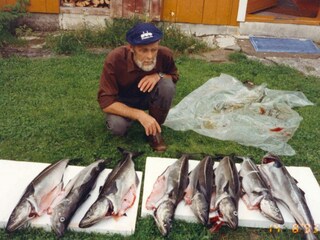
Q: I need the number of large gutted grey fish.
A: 8